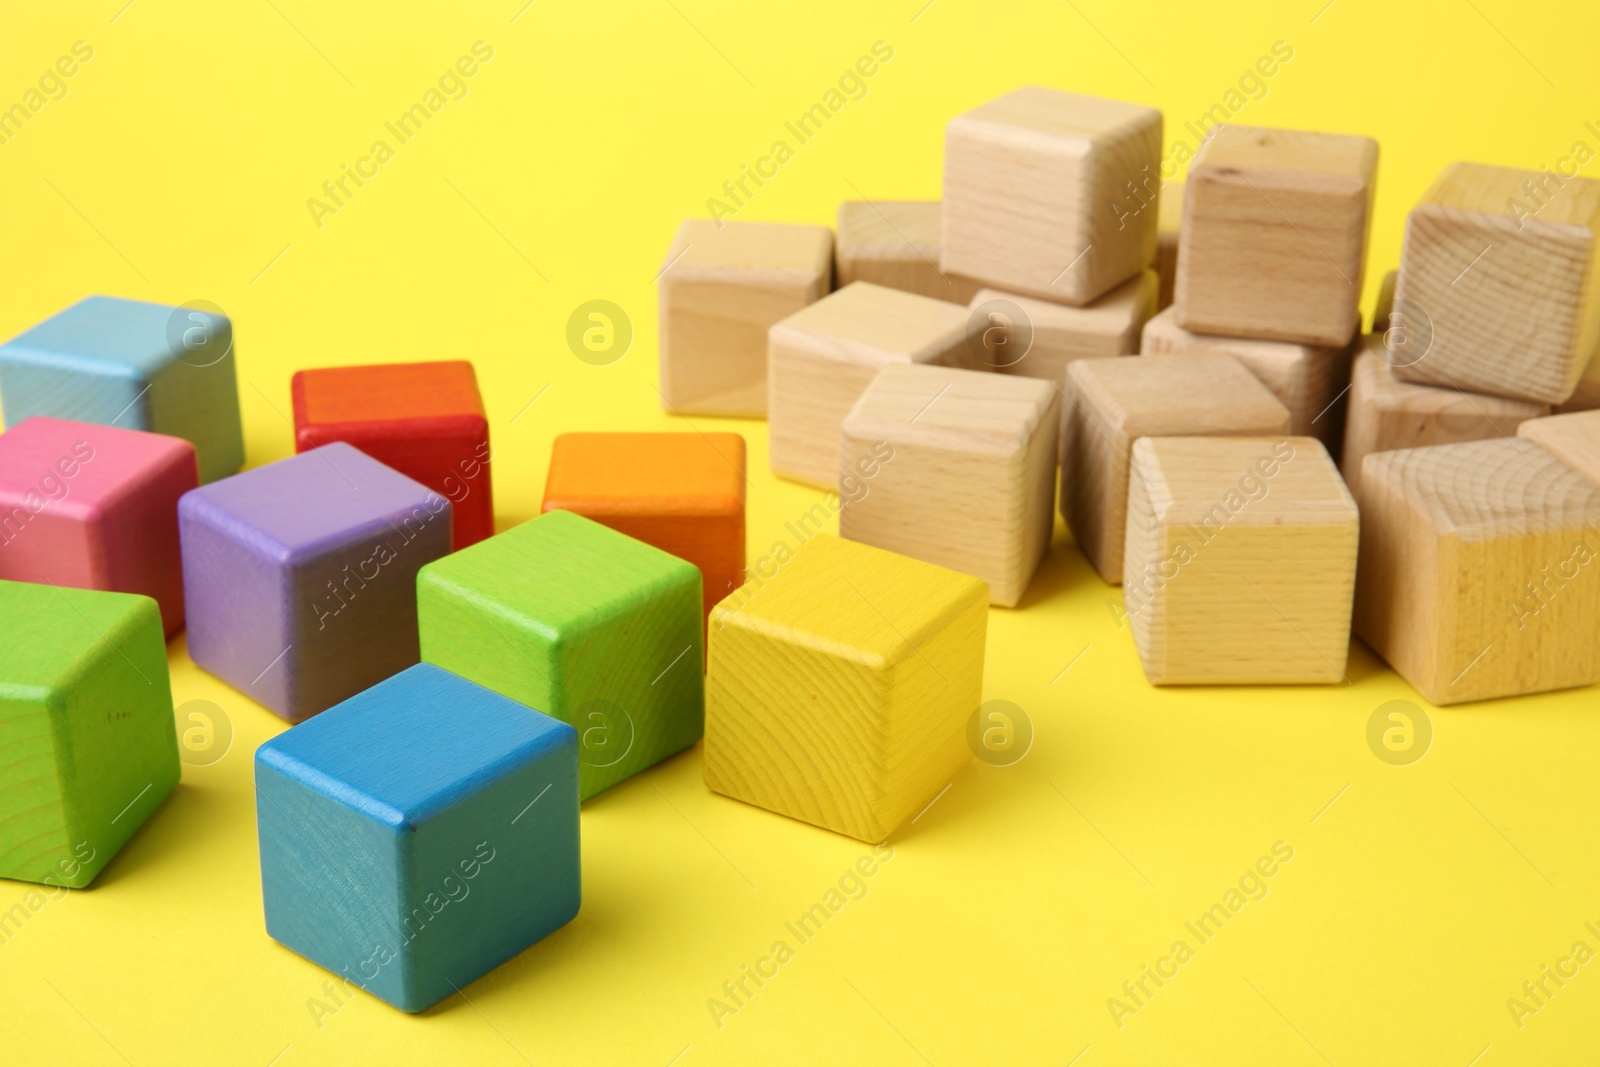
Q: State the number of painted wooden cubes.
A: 9